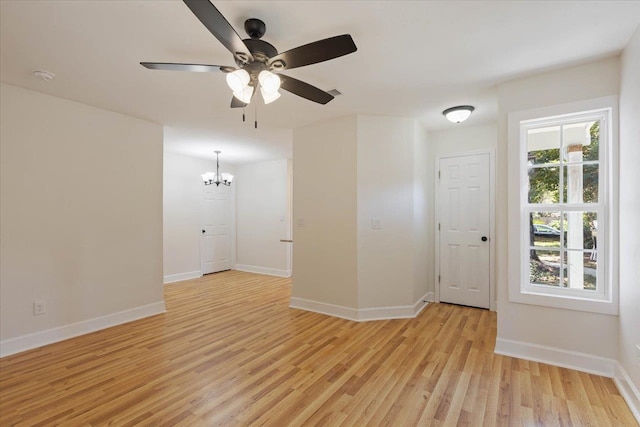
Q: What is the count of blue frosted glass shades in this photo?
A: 0